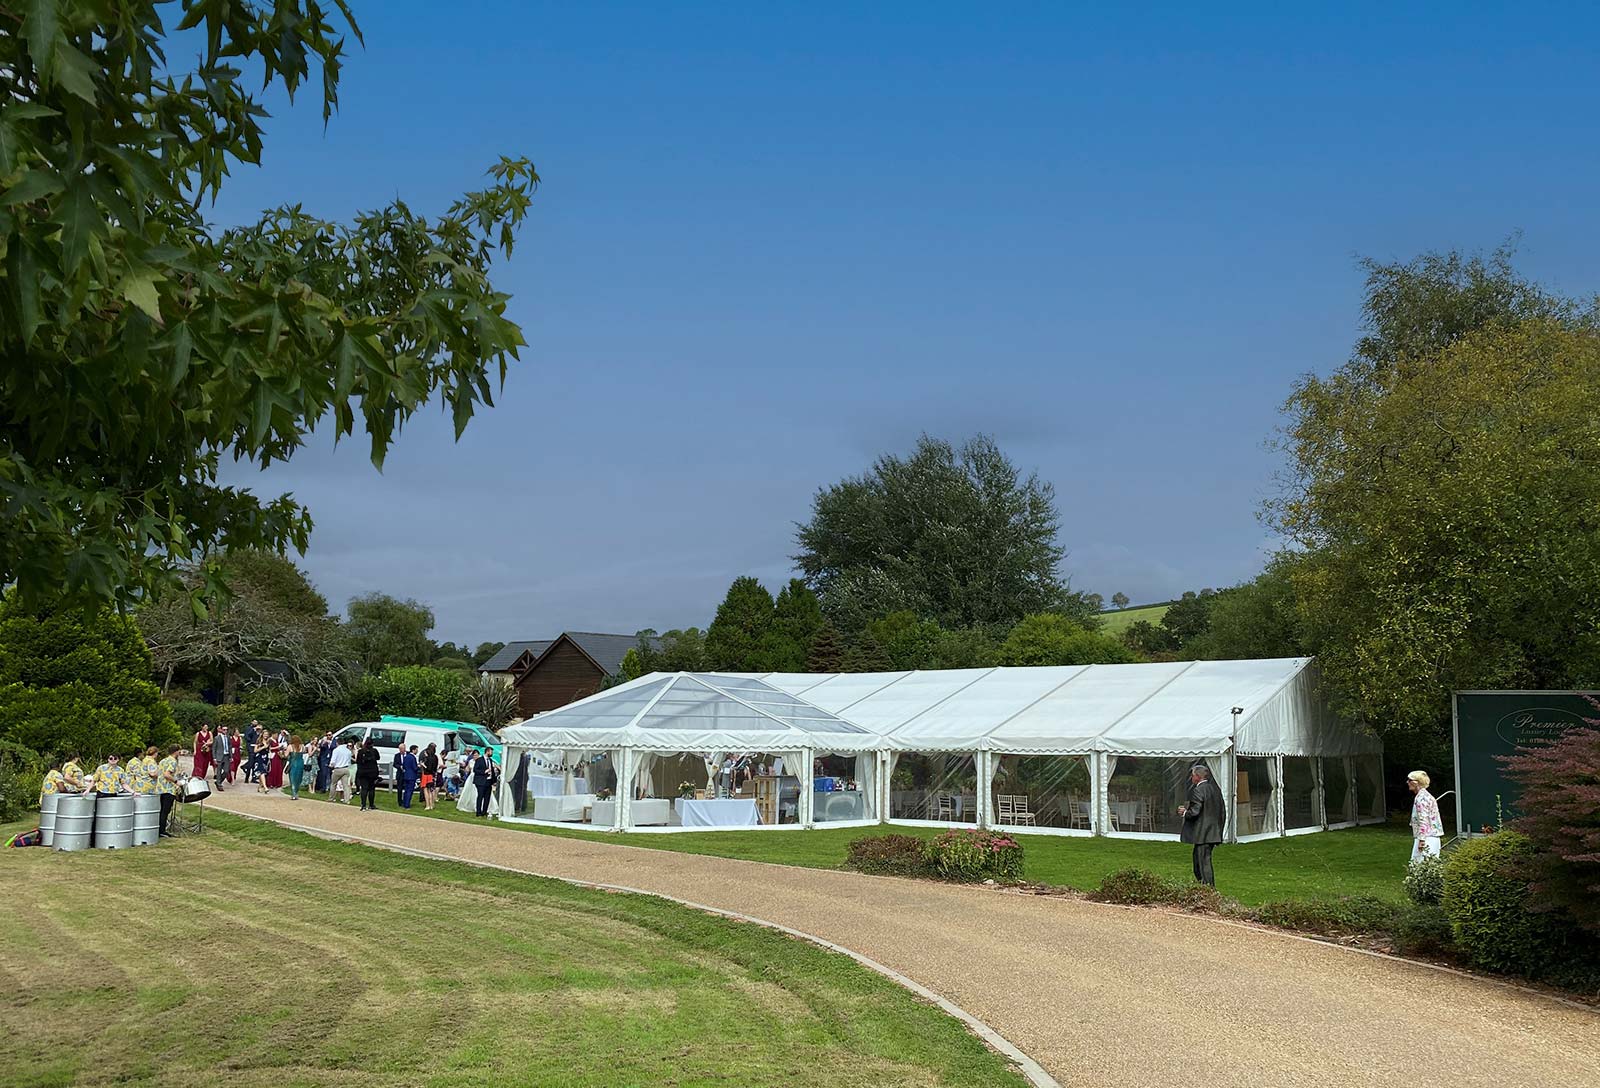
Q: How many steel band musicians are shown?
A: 6